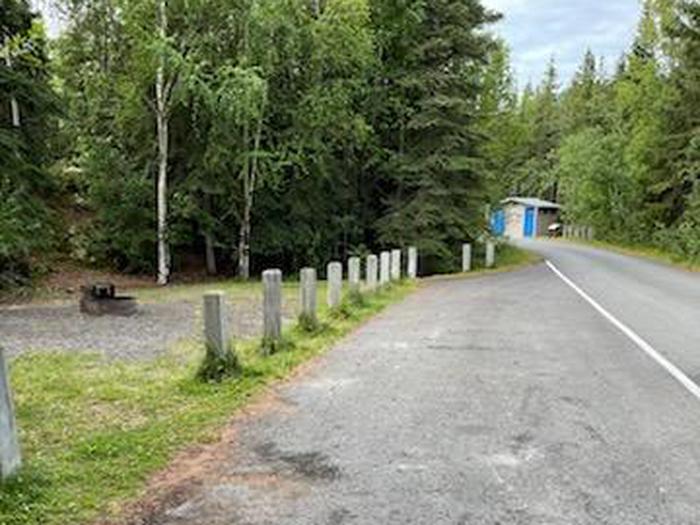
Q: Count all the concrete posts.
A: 12